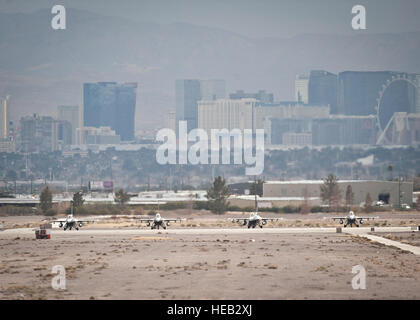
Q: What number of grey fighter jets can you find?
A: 4